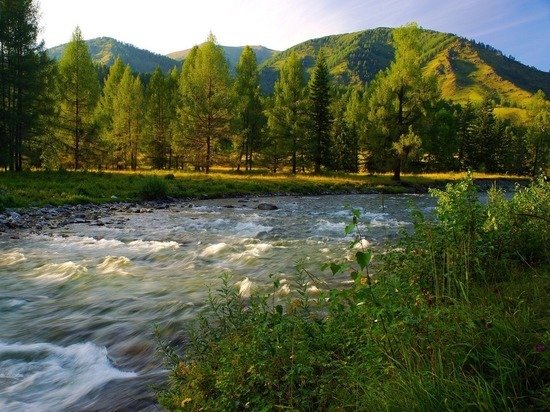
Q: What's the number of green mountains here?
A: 3